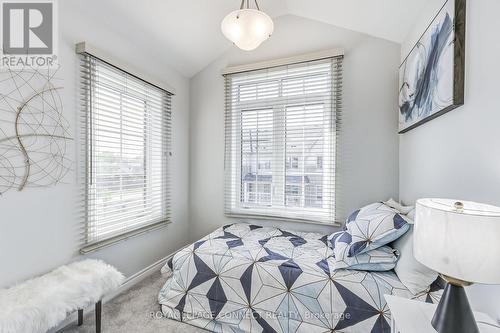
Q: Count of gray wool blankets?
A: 0